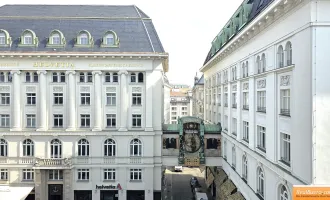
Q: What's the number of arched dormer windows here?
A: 5